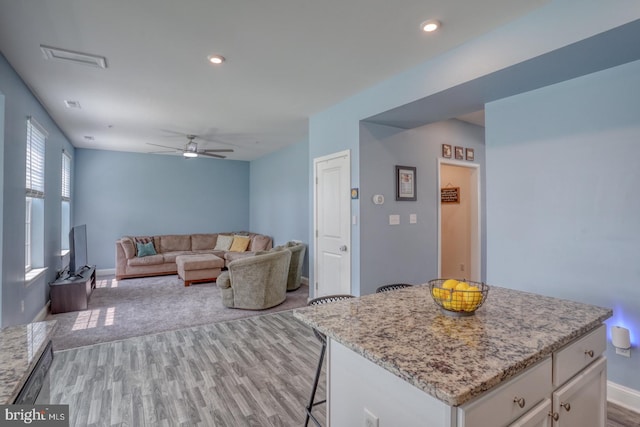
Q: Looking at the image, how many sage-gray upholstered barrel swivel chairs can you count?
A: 2